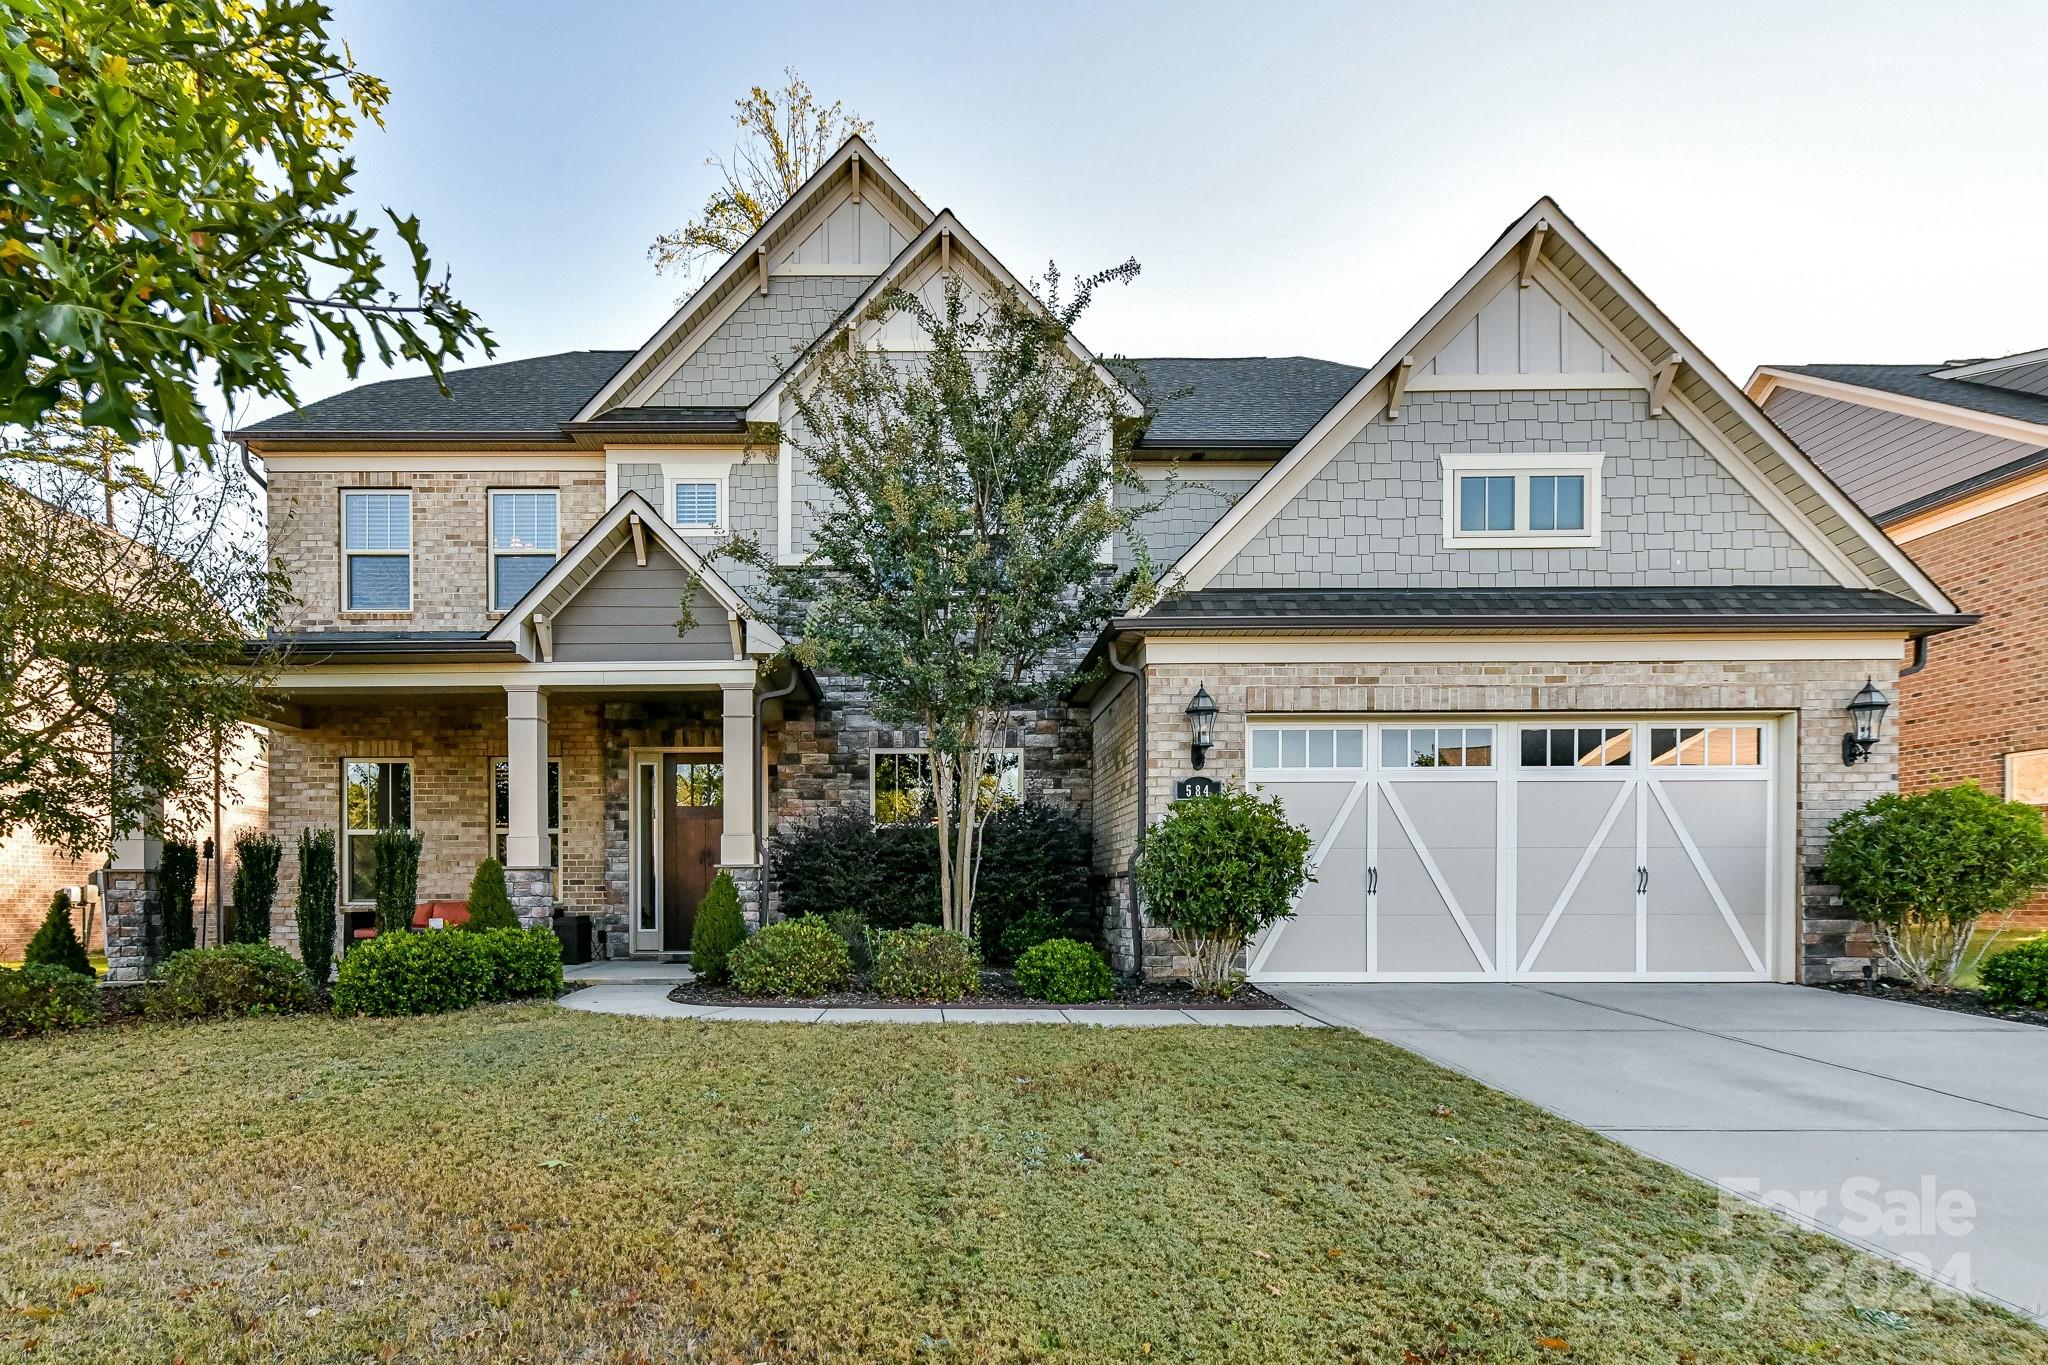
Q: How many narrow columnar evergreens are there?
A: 4